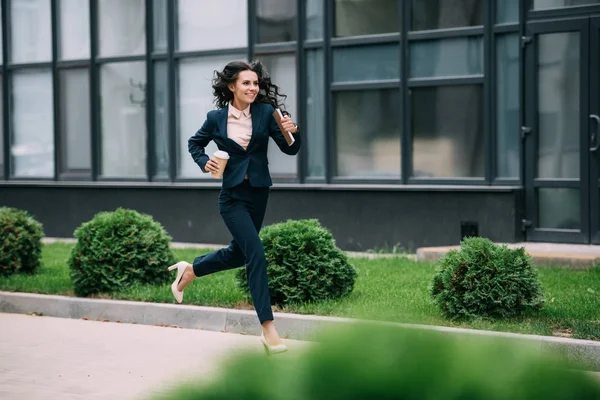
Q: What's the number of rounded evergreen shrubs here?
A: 4